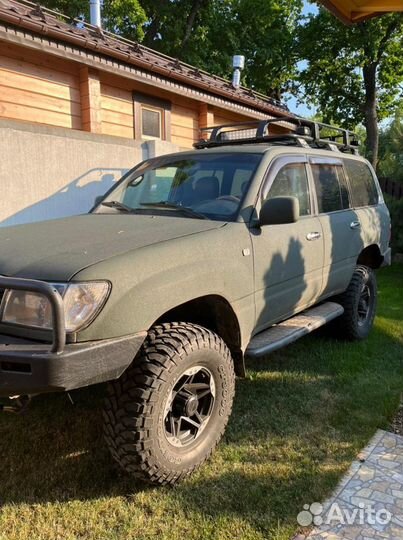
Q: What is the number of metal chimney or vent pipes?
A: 2